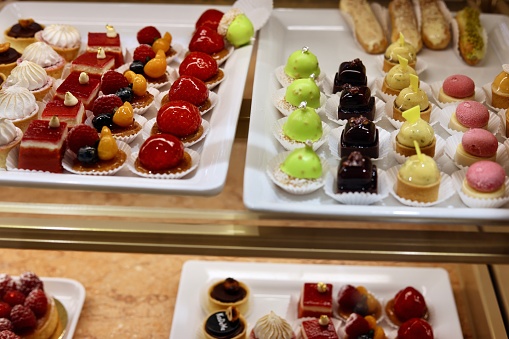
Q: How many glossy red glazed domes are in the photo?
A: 8